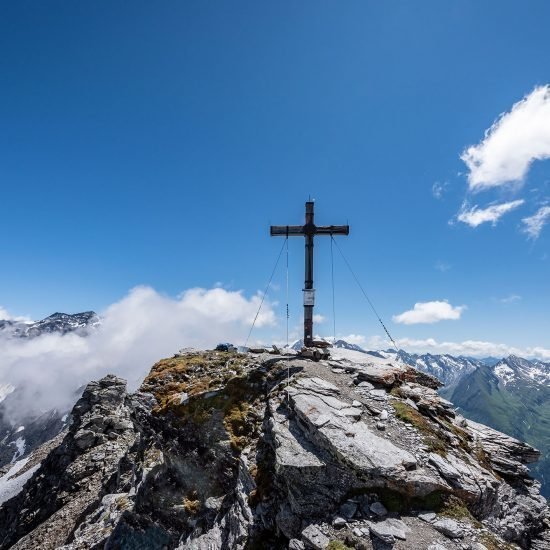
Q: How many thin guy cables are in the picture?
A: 4